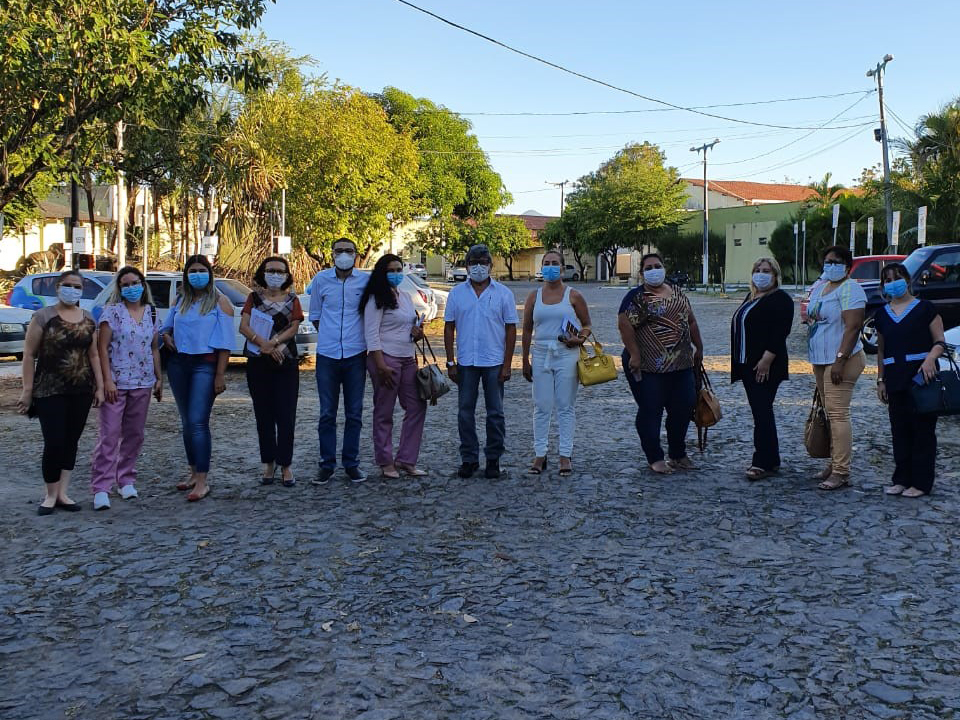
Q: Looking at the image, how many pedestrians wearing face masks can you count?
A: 12